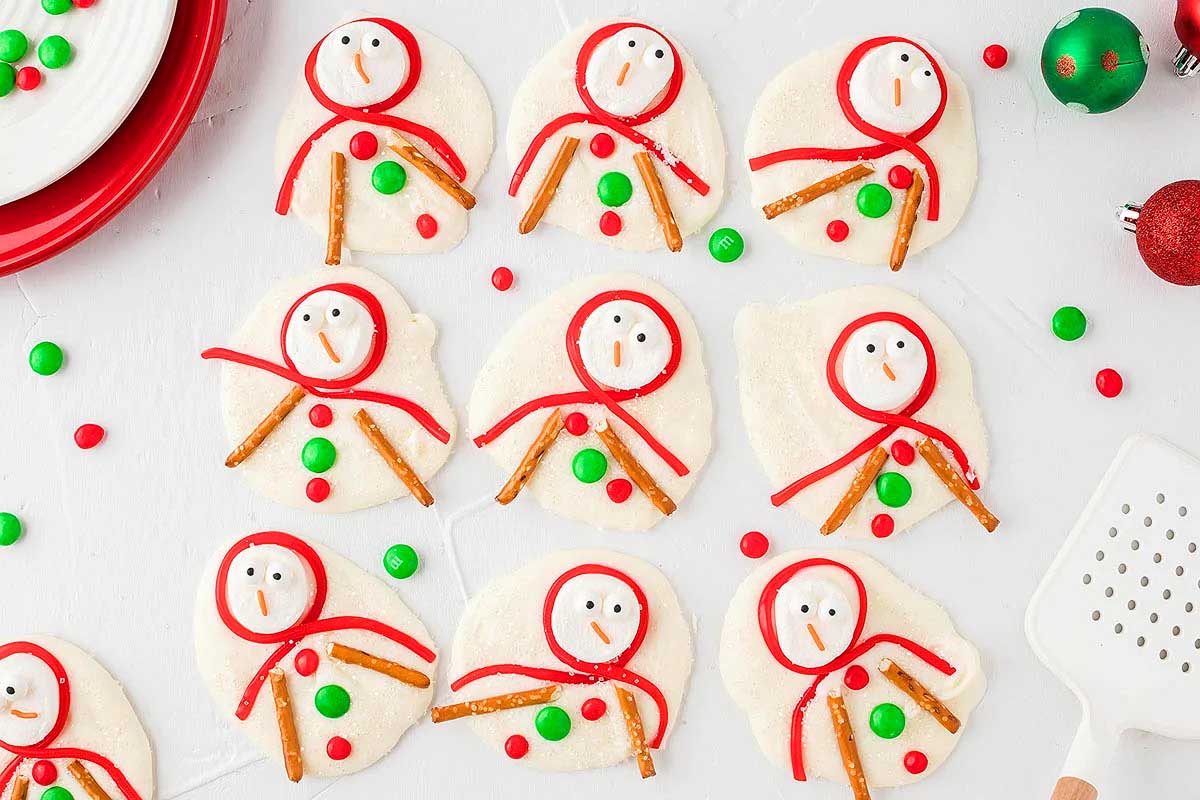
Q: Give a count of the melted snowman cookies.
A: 10